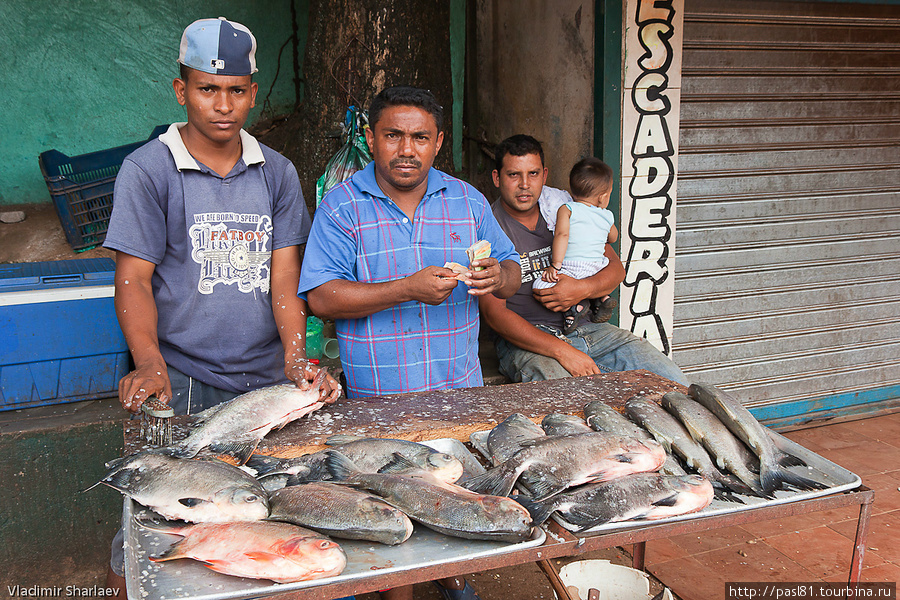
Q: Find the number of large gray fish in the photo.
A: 13